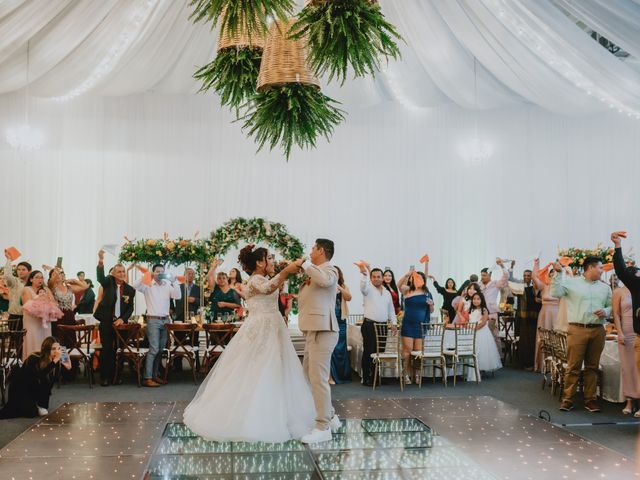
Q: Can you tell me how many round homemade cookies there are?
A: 0